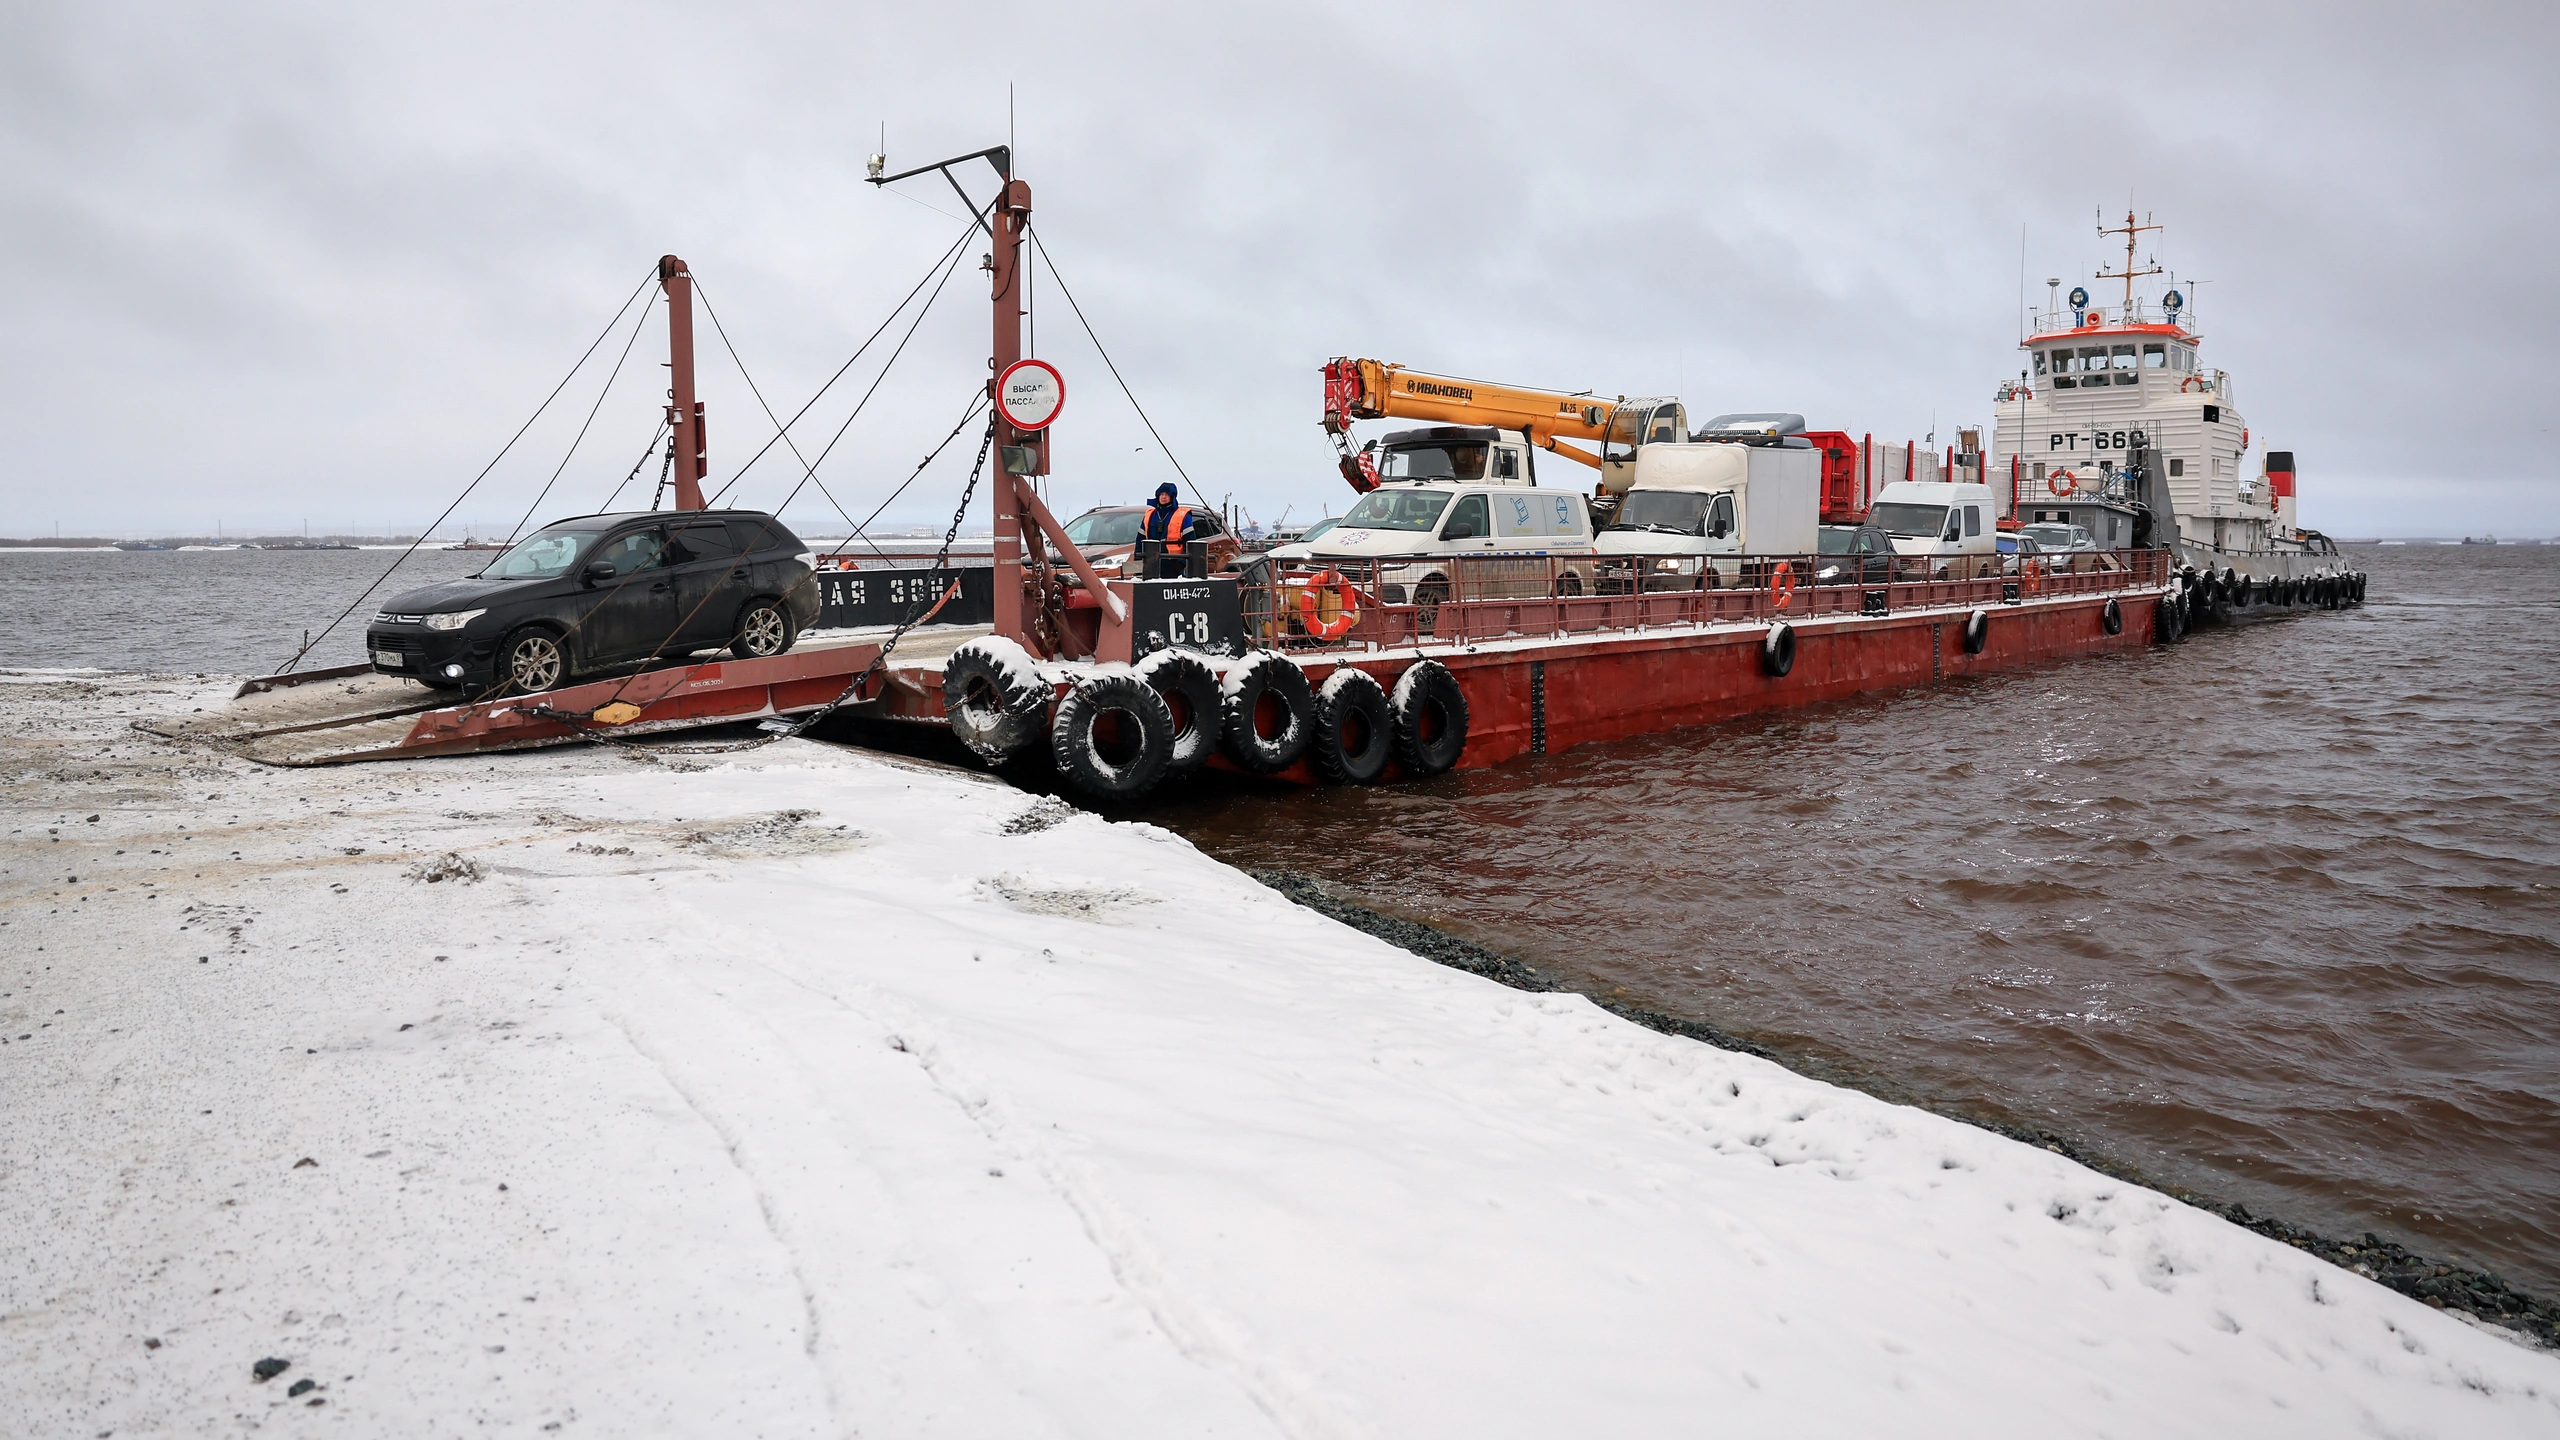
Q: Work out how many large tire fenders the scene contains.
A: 6